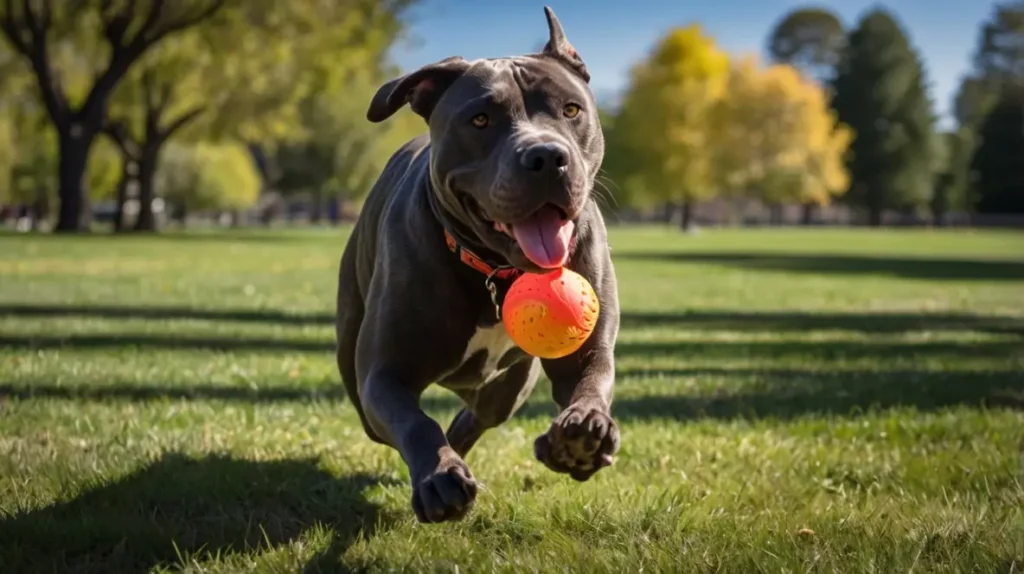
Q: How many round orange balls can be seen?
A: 1